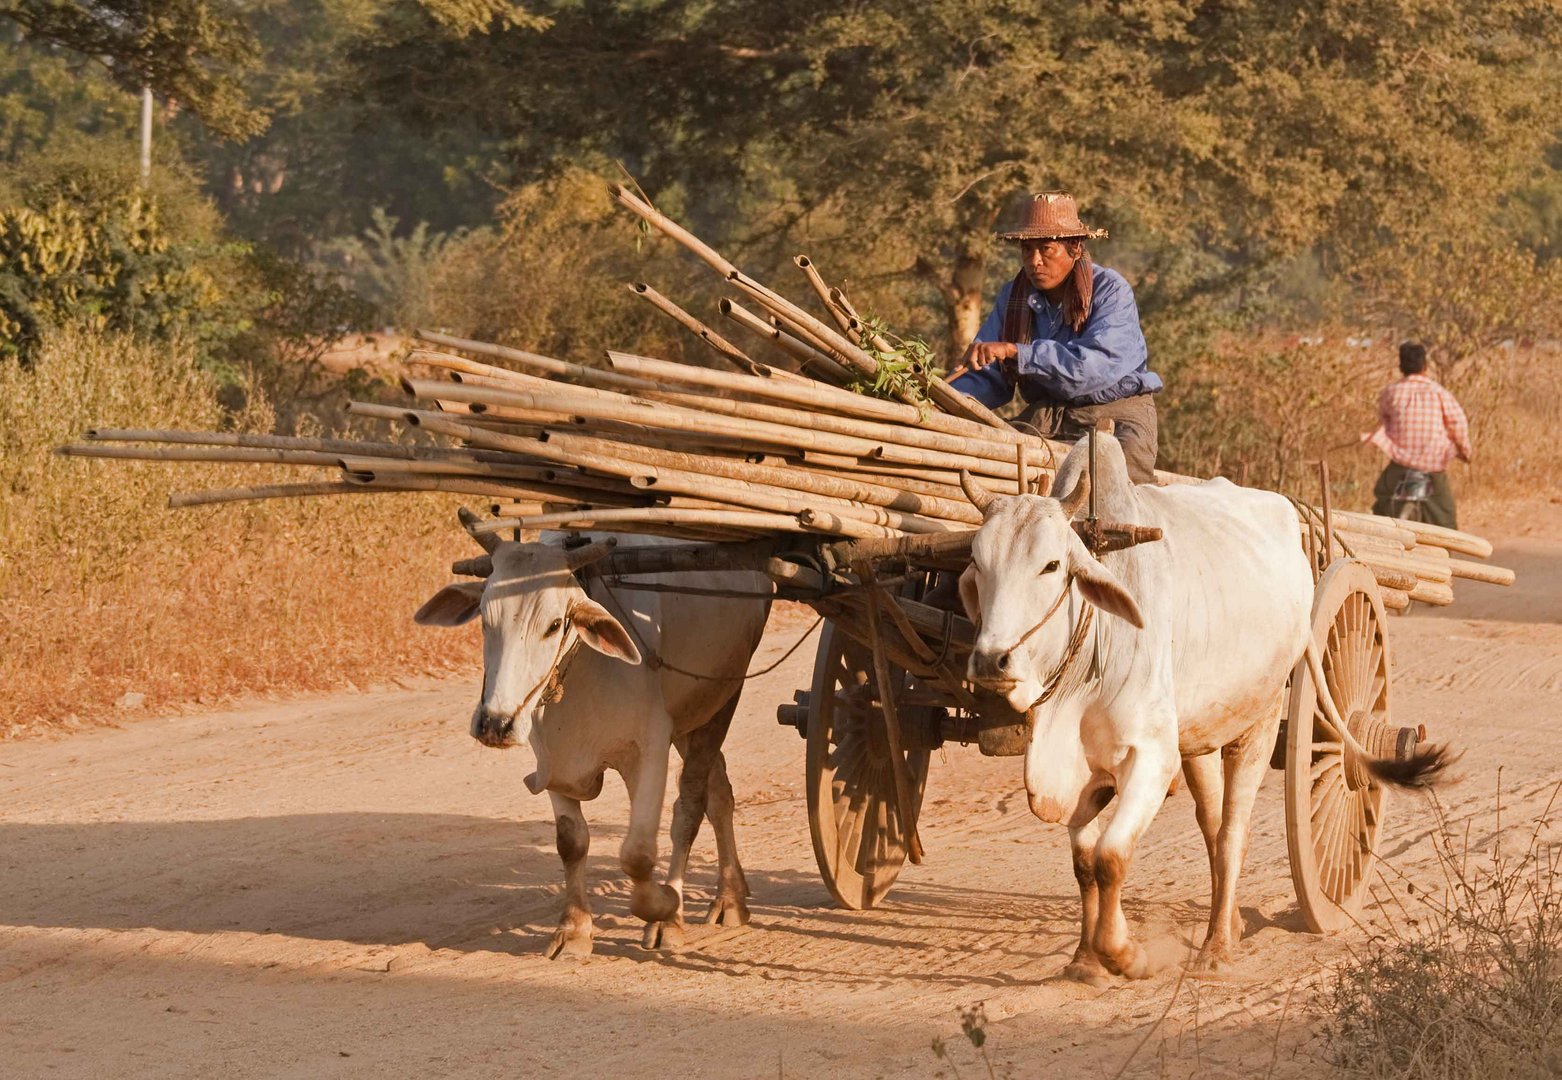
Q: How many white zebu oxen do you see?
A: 2